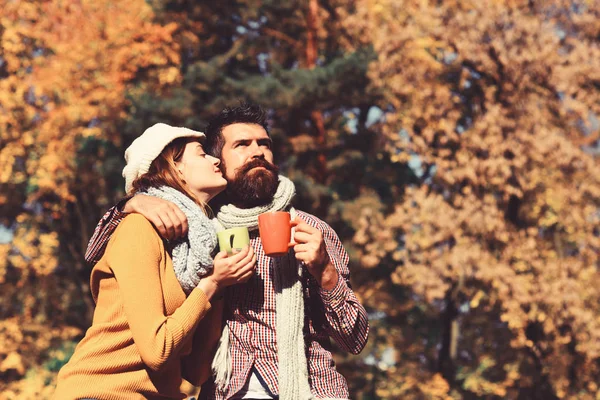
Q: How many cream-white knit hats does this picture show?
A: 1